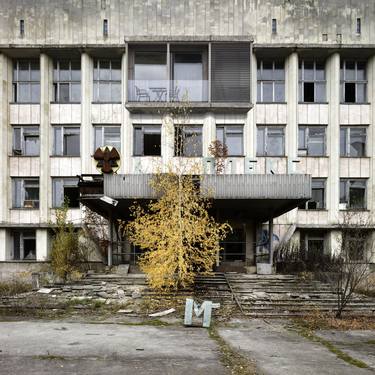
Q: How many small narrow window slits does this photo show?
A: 4